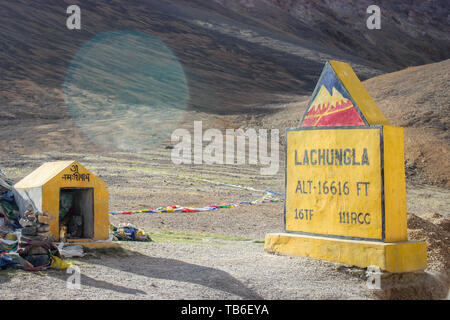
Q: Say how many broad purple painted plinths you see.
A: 0